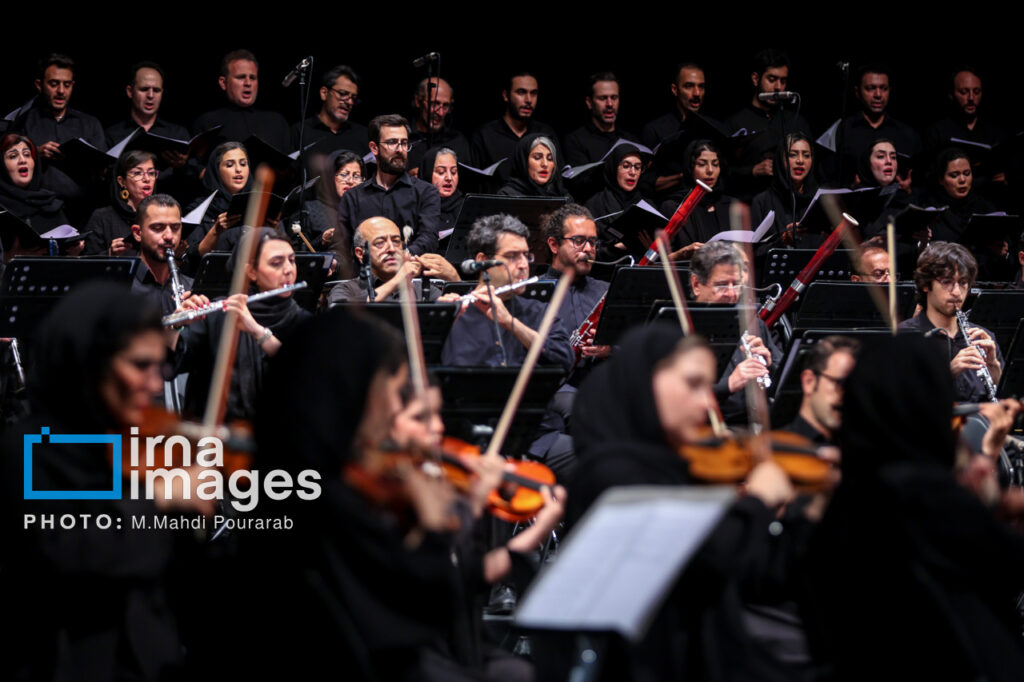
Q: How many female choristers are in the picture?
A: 11